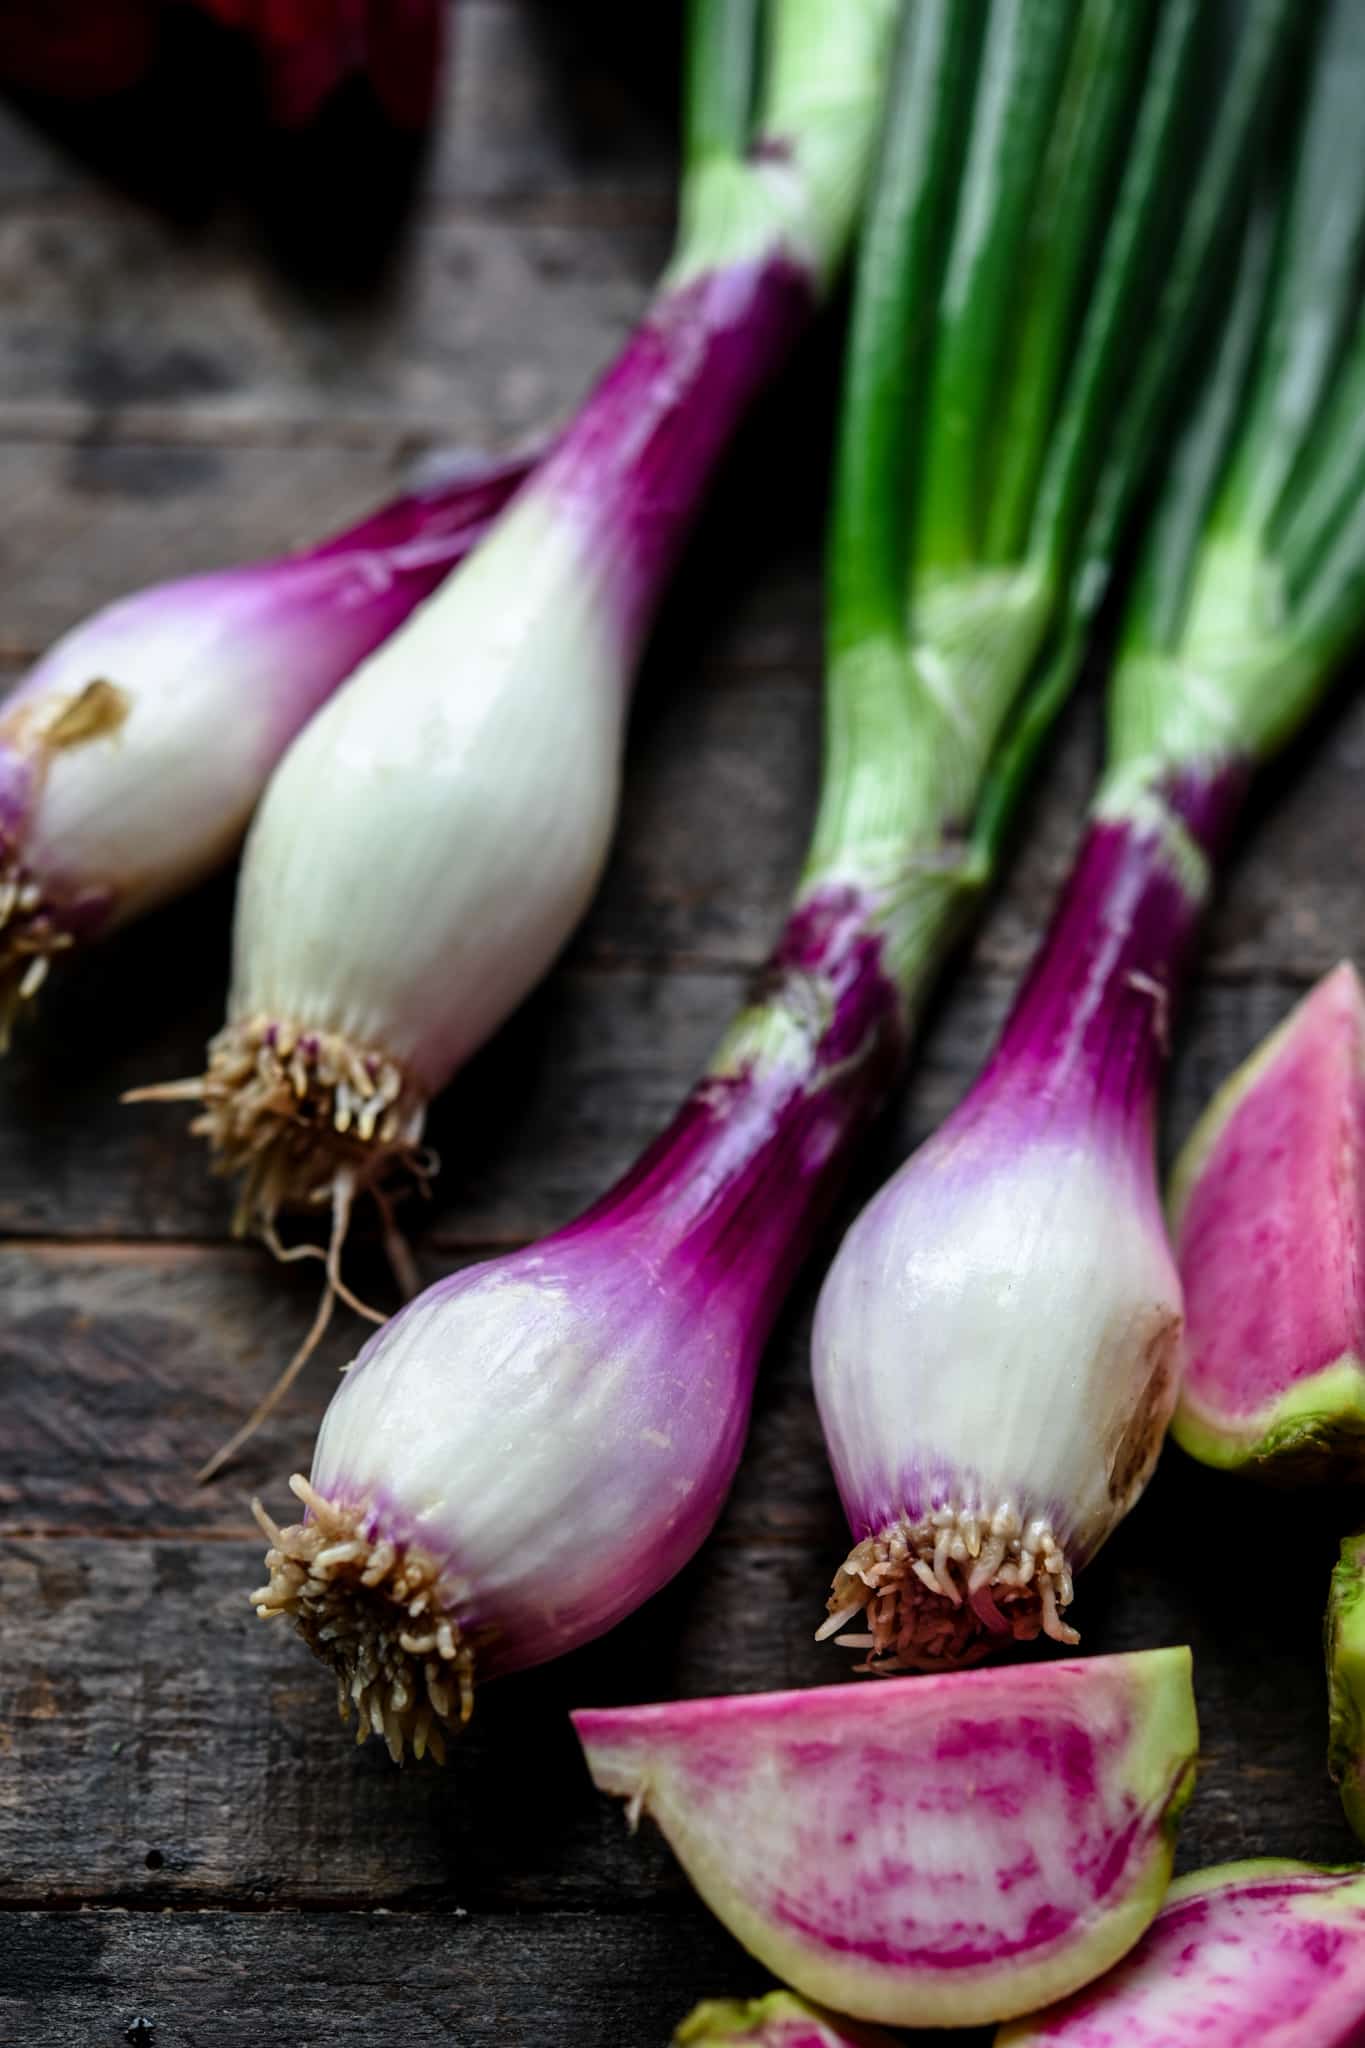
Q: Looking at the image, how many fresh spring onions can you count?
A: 4